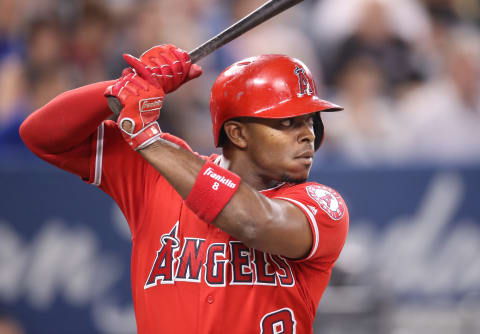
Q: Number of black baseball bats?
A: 1